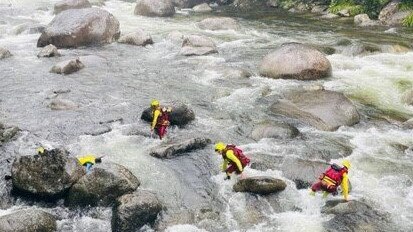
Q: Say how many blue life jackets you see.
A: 0